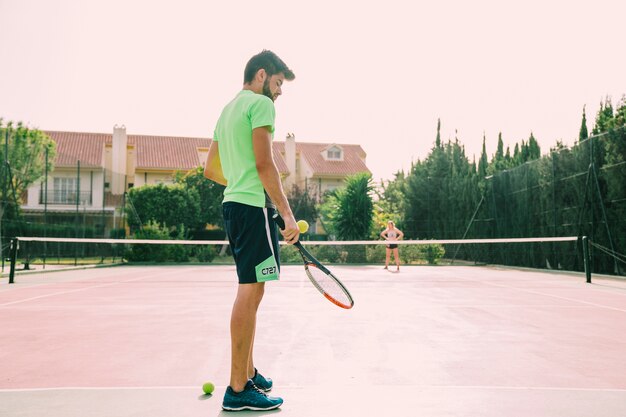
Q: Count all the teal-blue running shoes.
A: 2